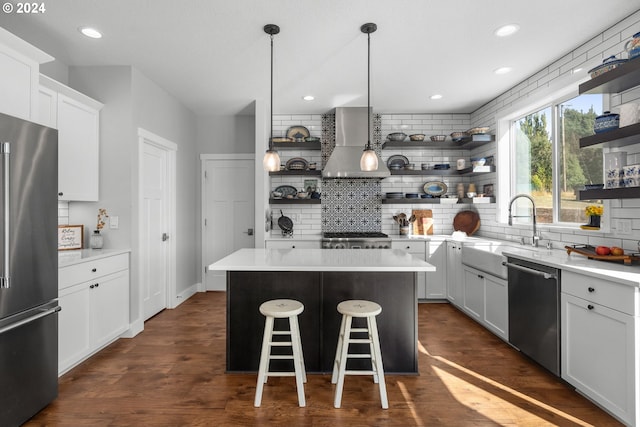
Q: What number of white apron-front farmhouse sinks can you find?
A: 1